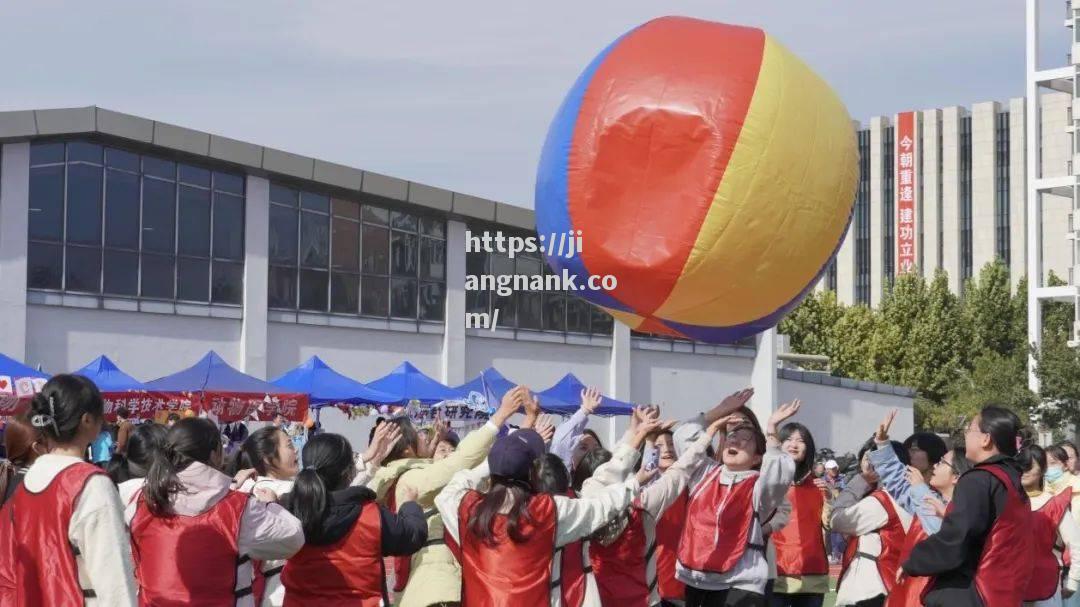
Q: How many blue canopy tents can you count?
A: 7